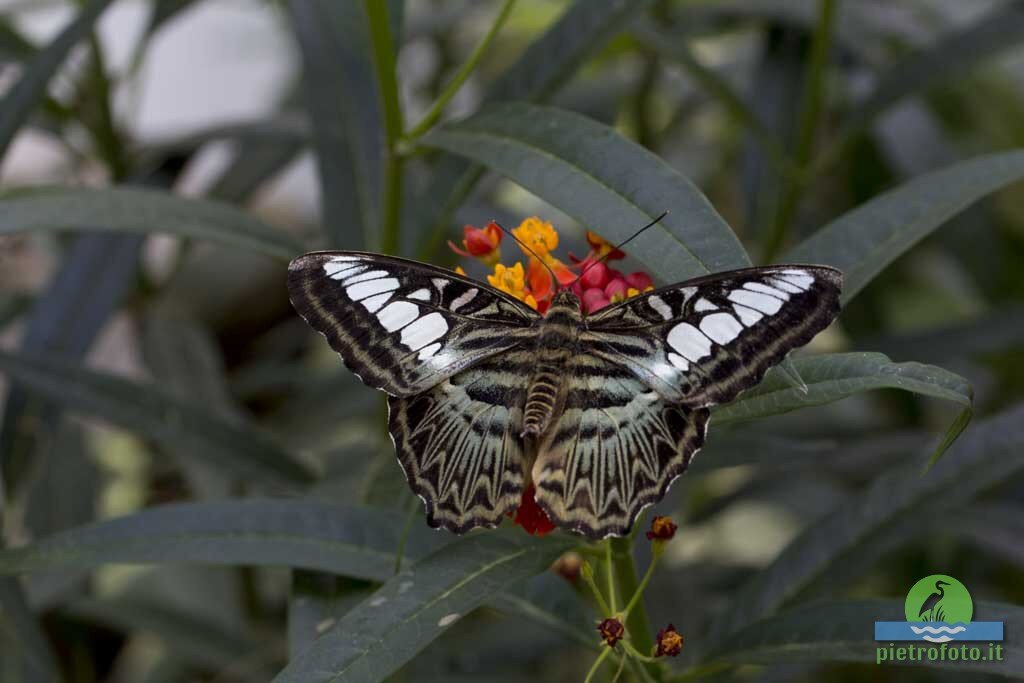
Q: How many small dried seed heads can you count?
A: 3